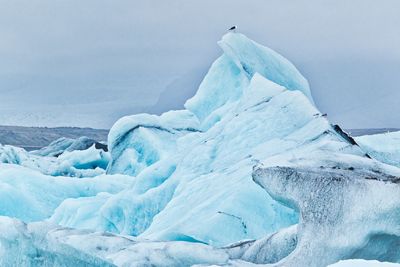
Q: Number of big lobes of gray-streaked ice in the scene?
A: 1